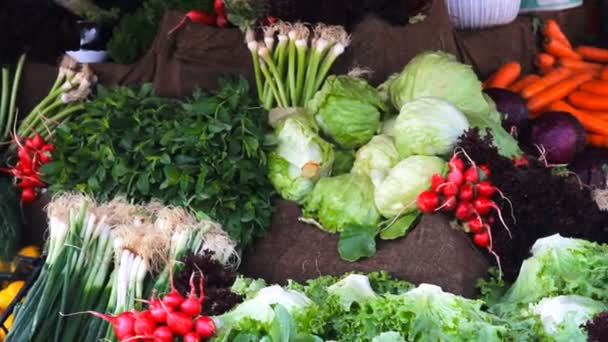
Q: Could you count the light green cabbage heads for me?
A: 7